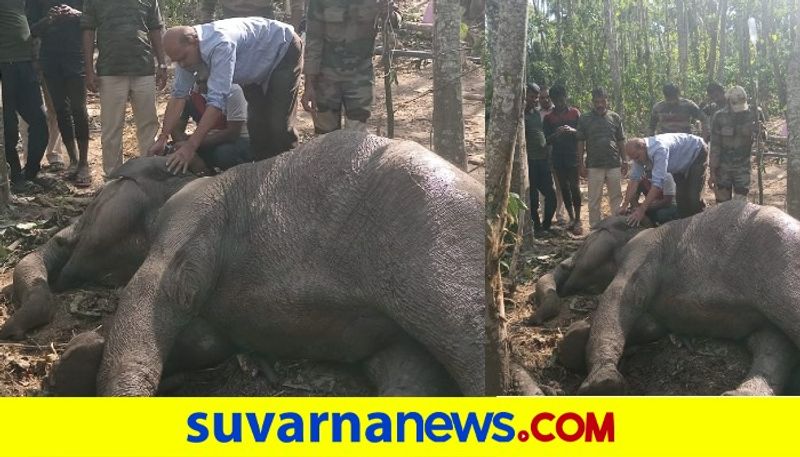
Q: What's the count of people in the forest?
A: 9